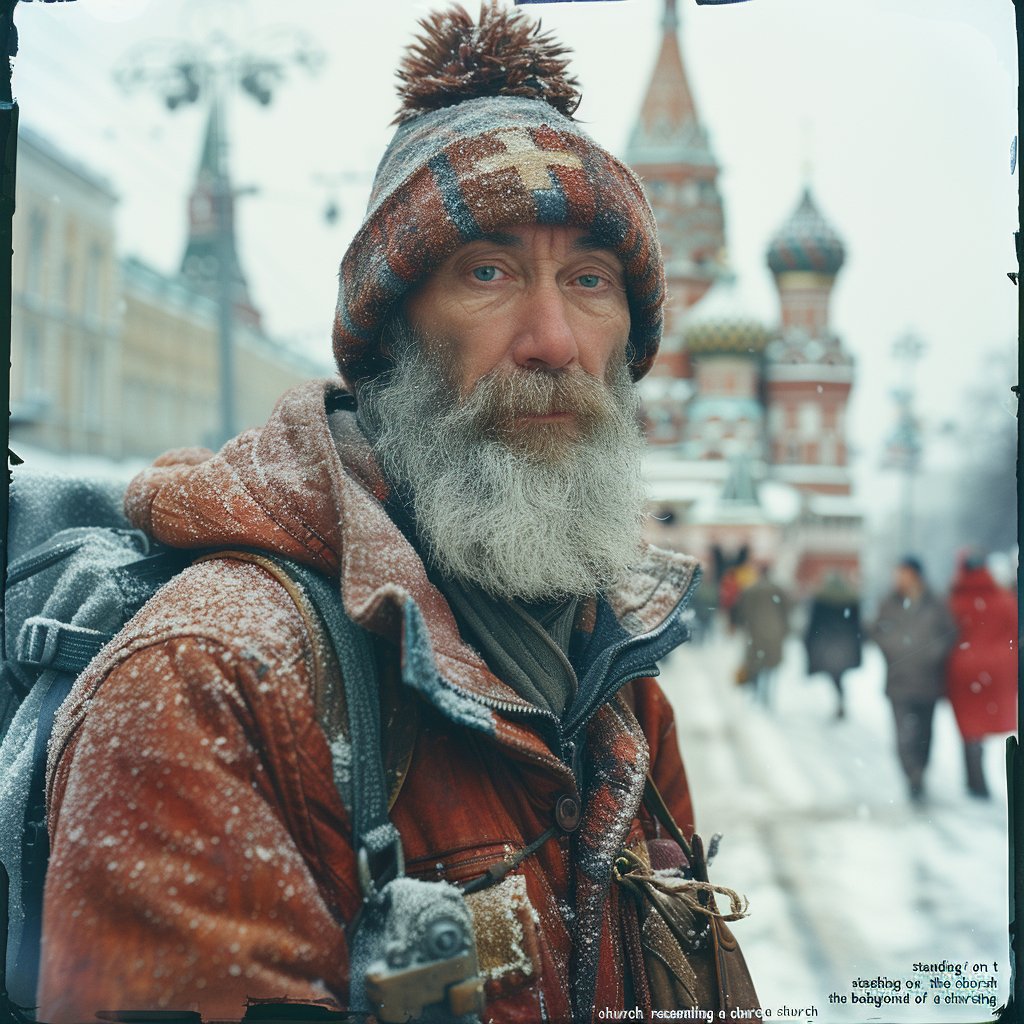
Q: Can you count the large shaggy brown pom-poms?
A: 1